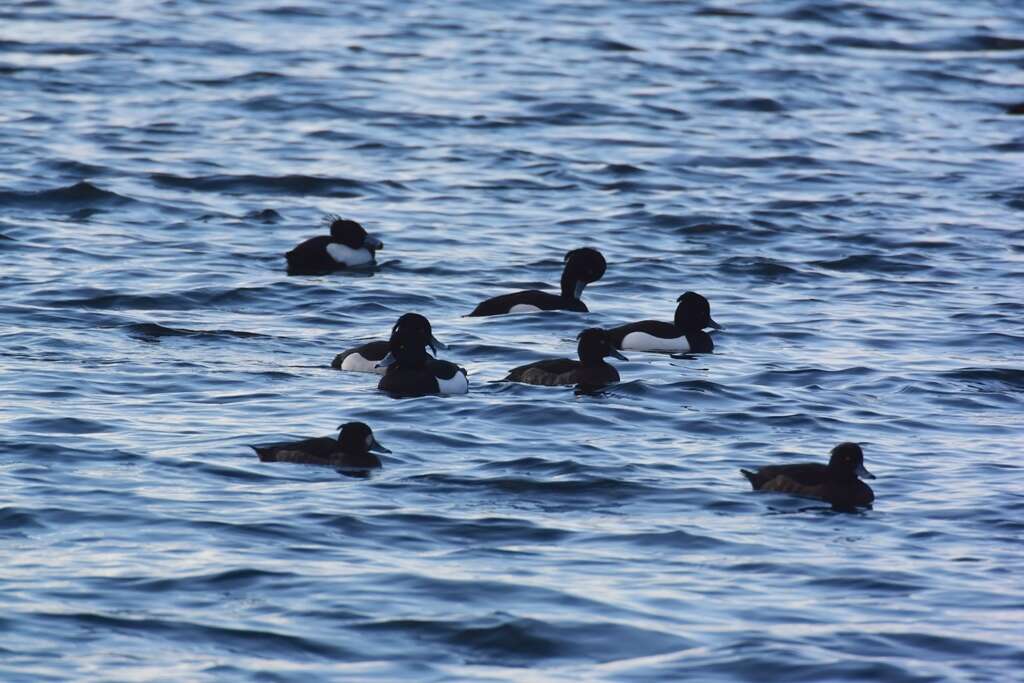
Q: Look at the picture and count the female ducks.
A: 3